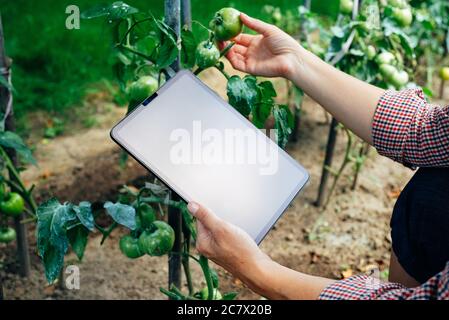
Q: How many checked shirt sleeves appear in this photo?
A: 2